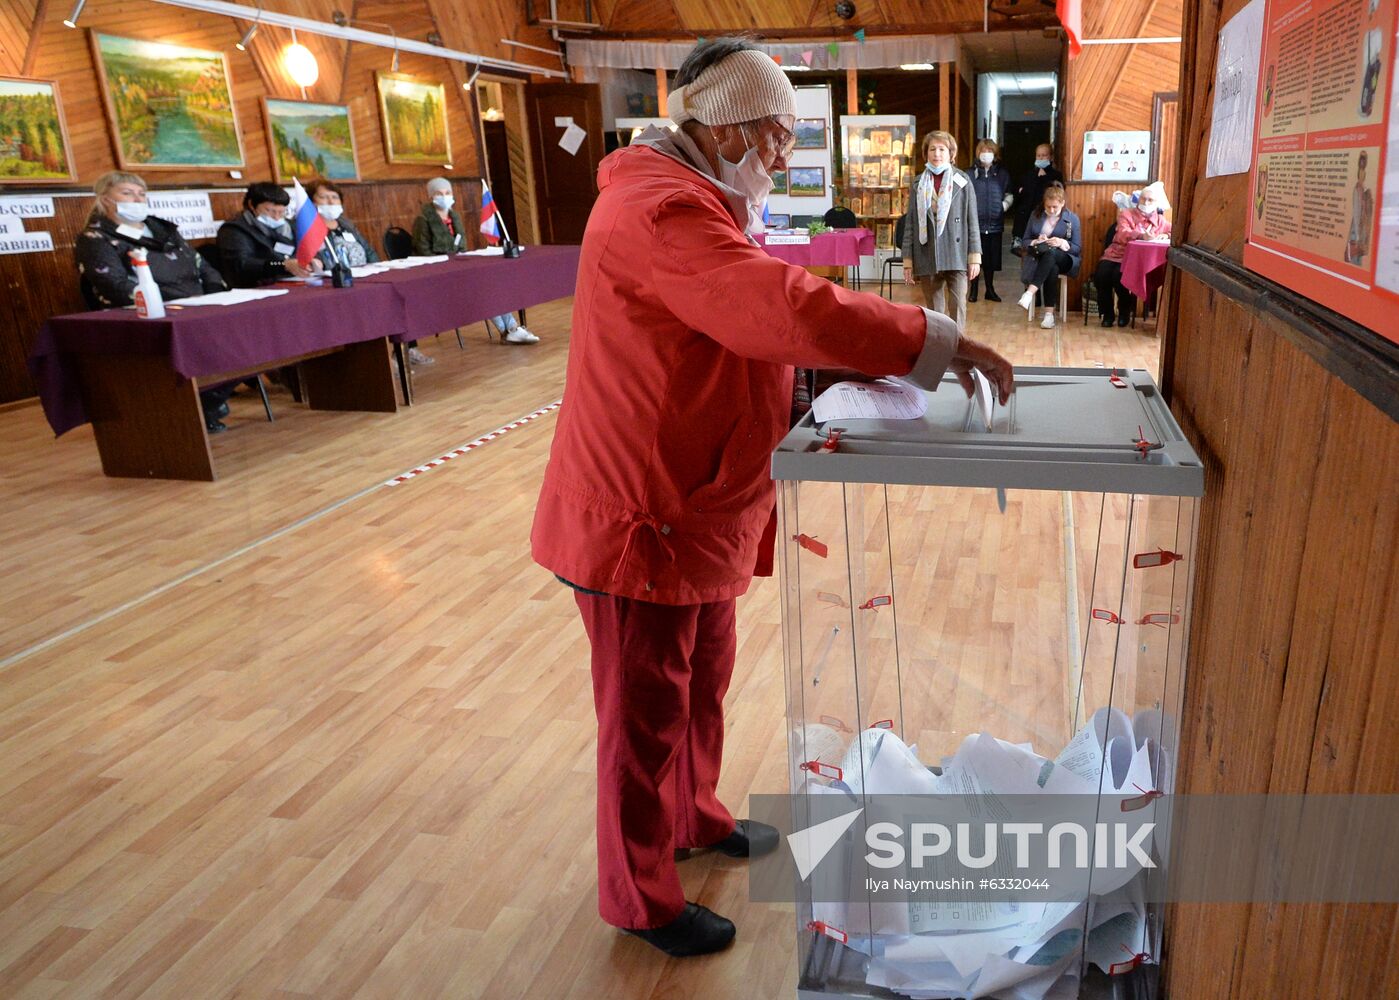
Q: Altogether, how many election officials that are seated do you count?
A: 4